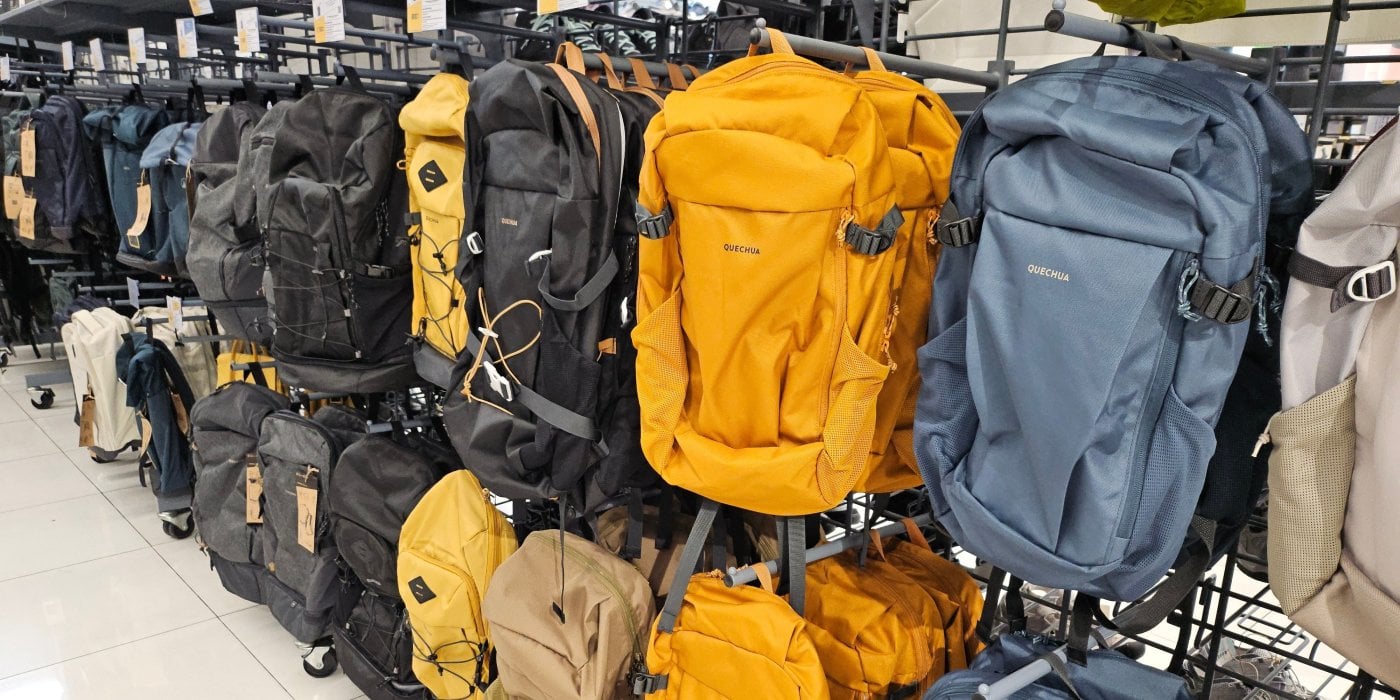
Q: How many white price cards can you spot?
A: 12